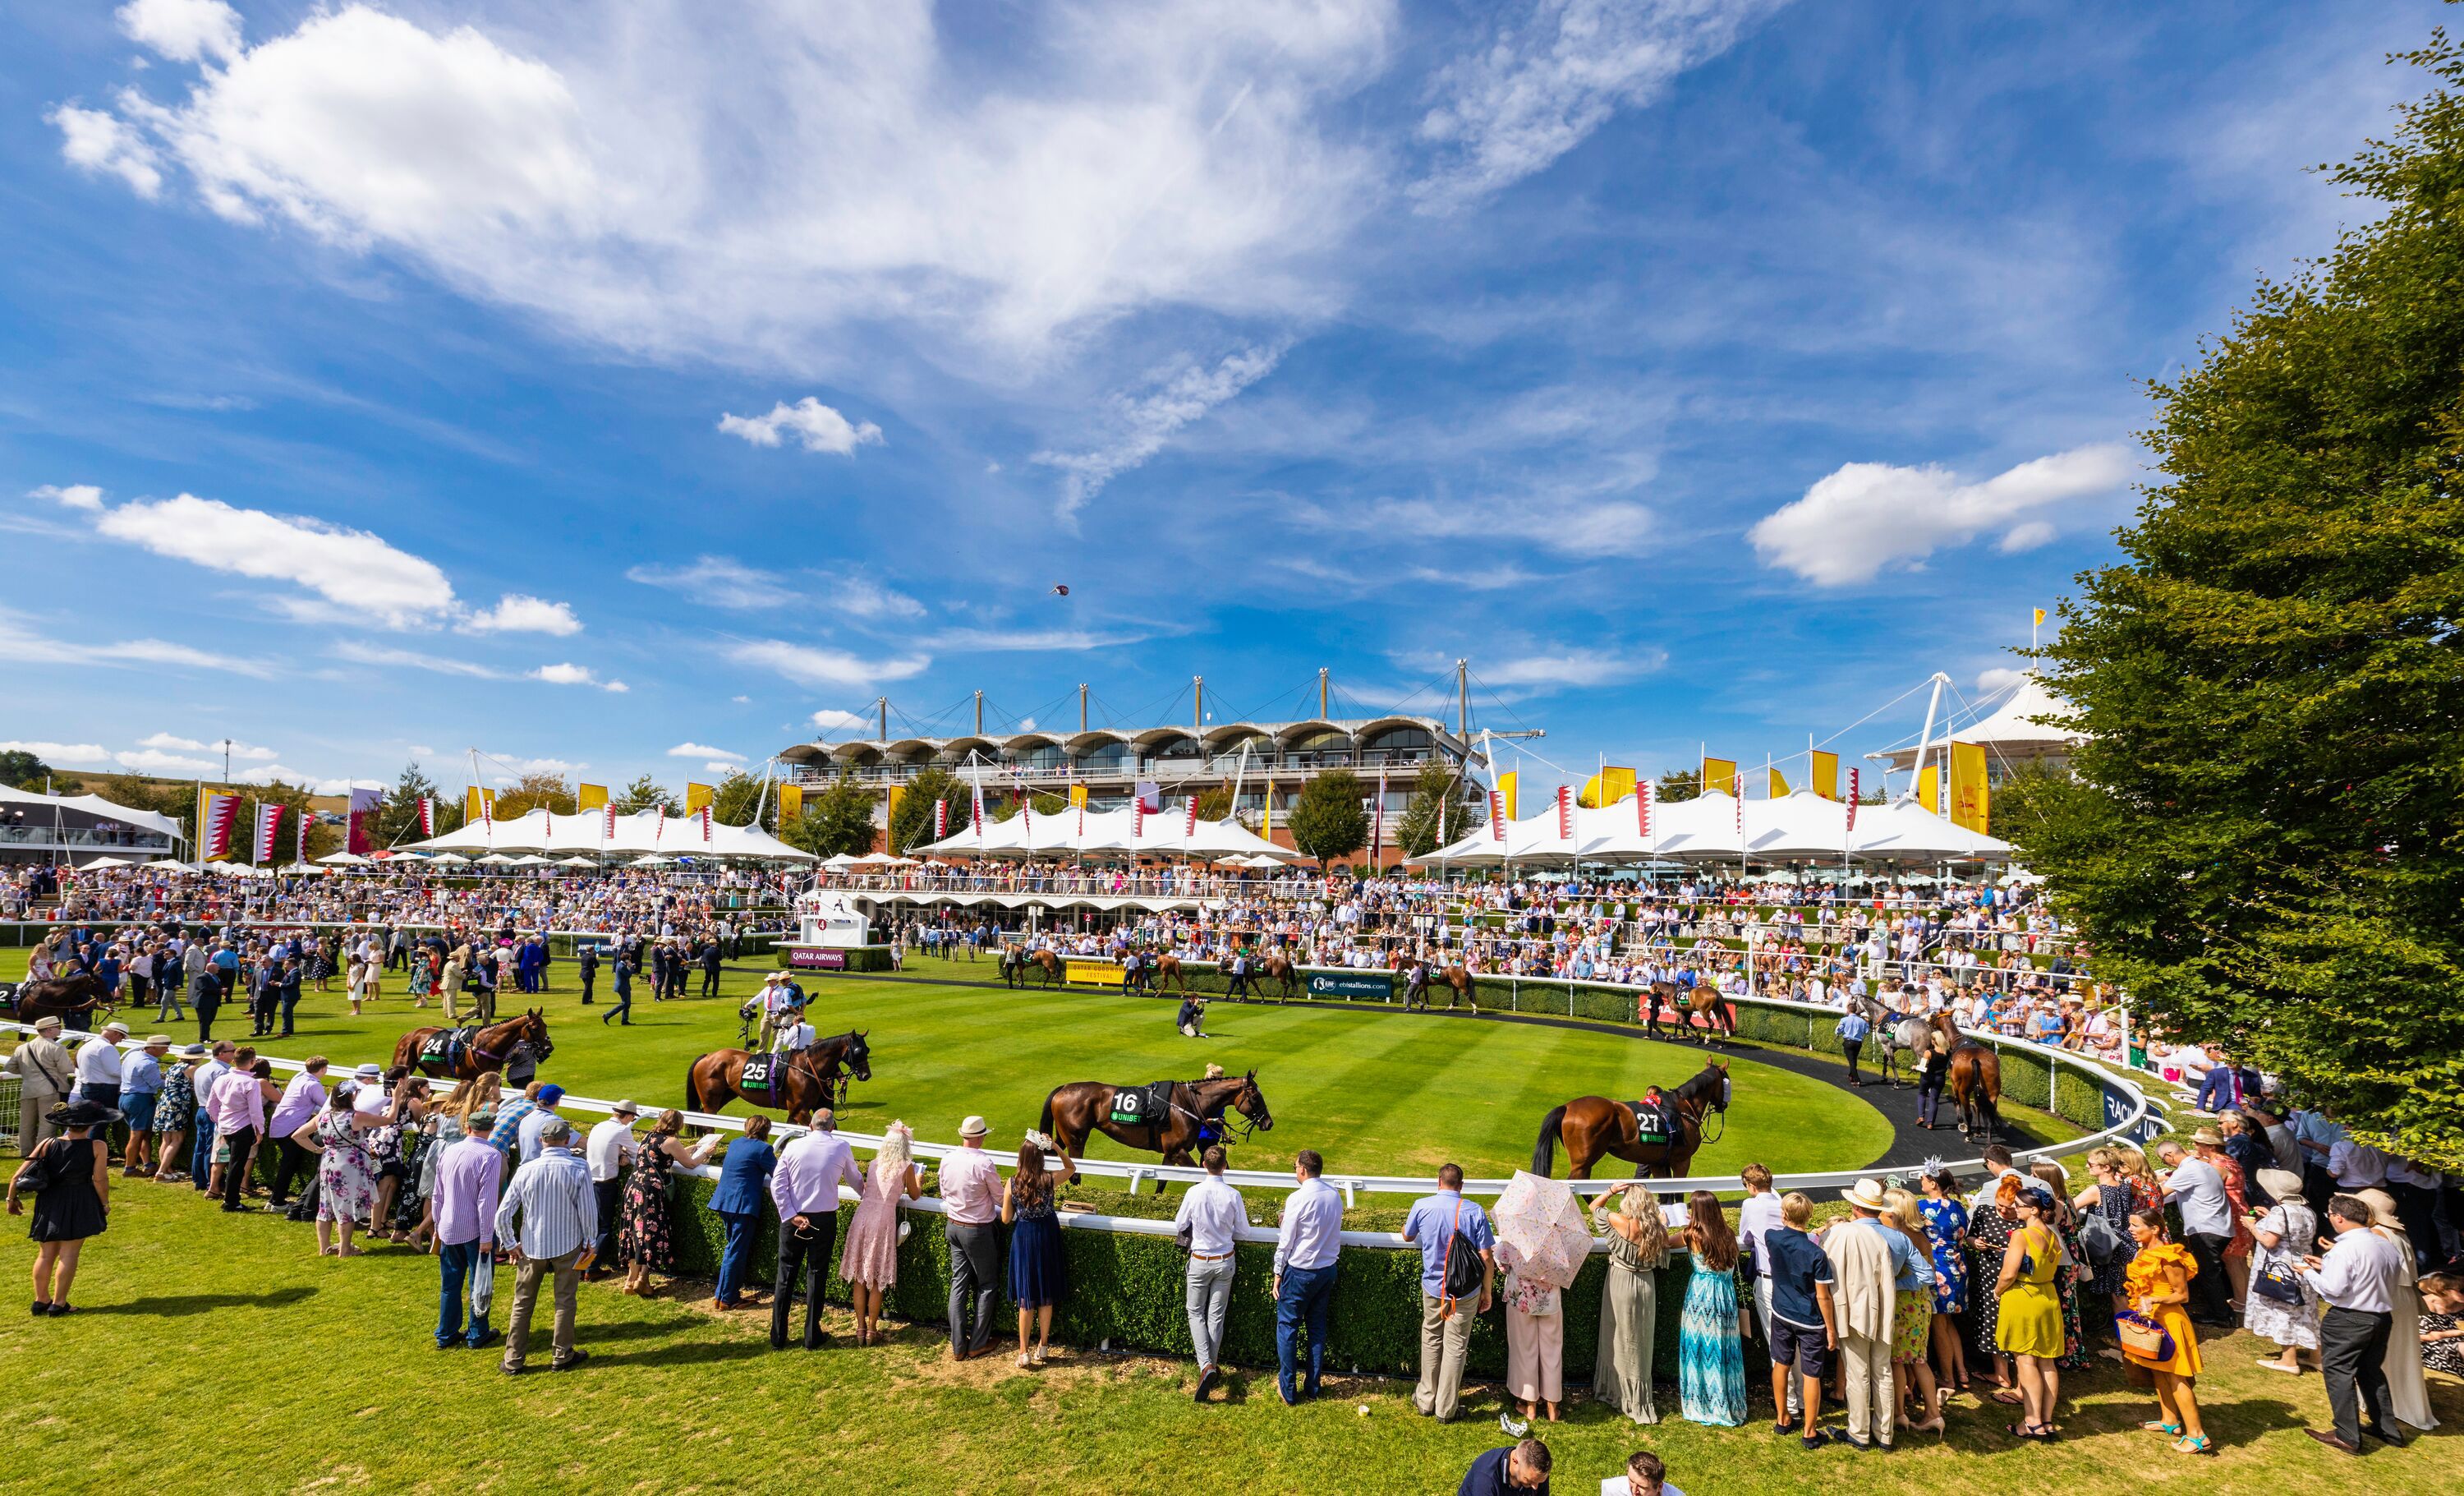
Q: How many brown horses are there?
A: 11